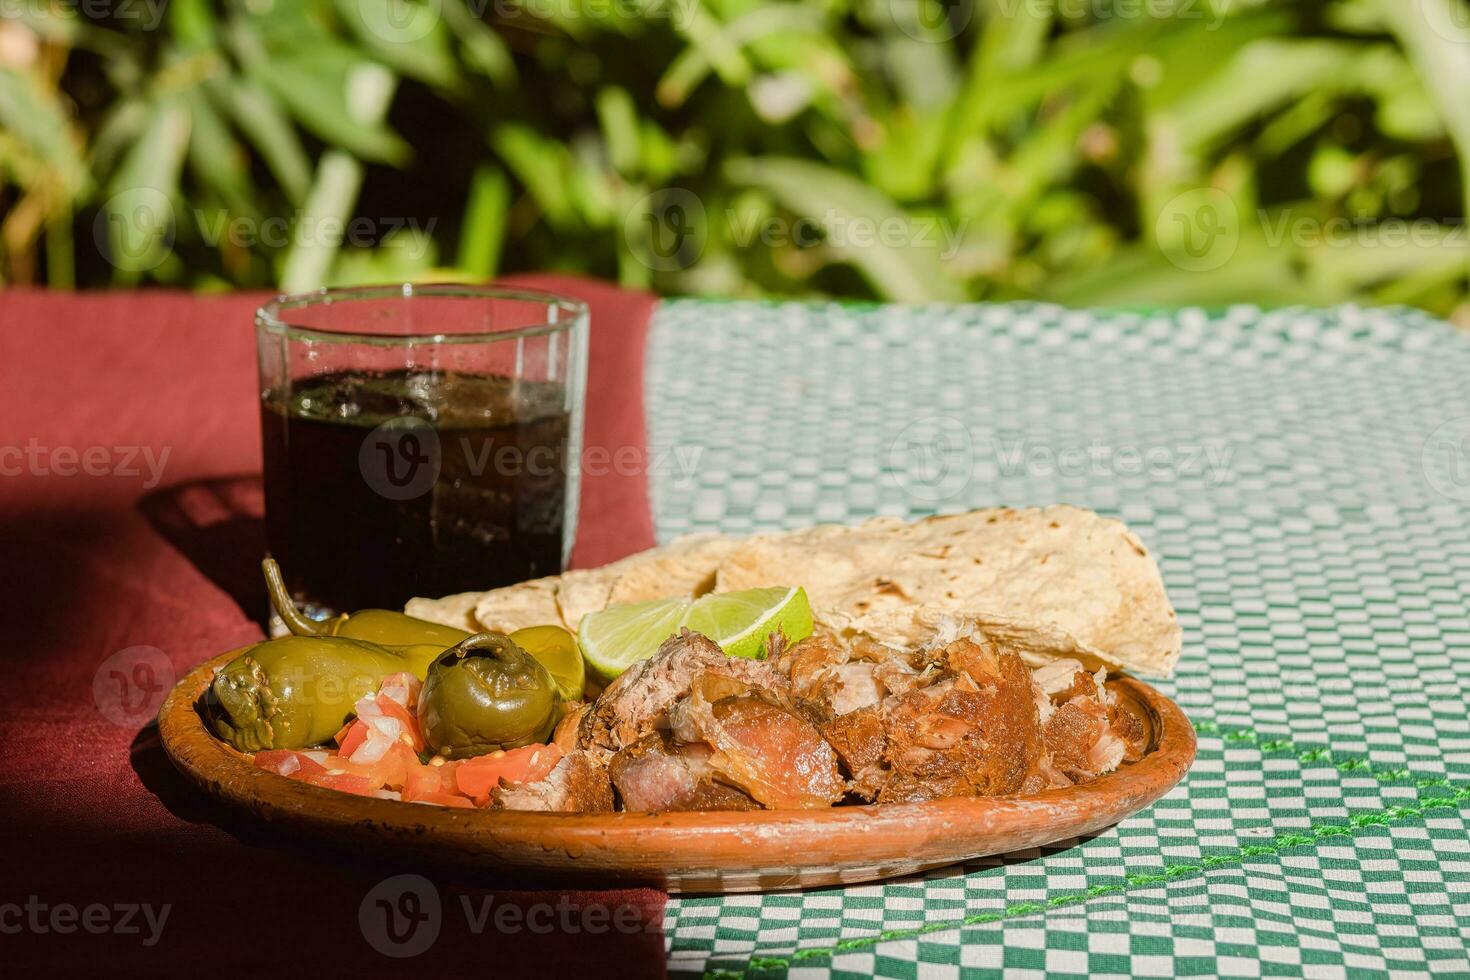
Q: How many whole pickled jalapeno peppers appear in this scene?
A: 3